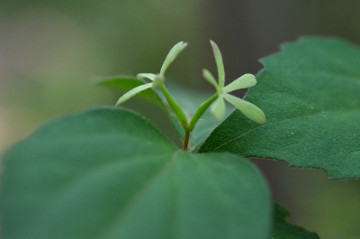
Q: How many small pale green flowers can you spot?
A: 2